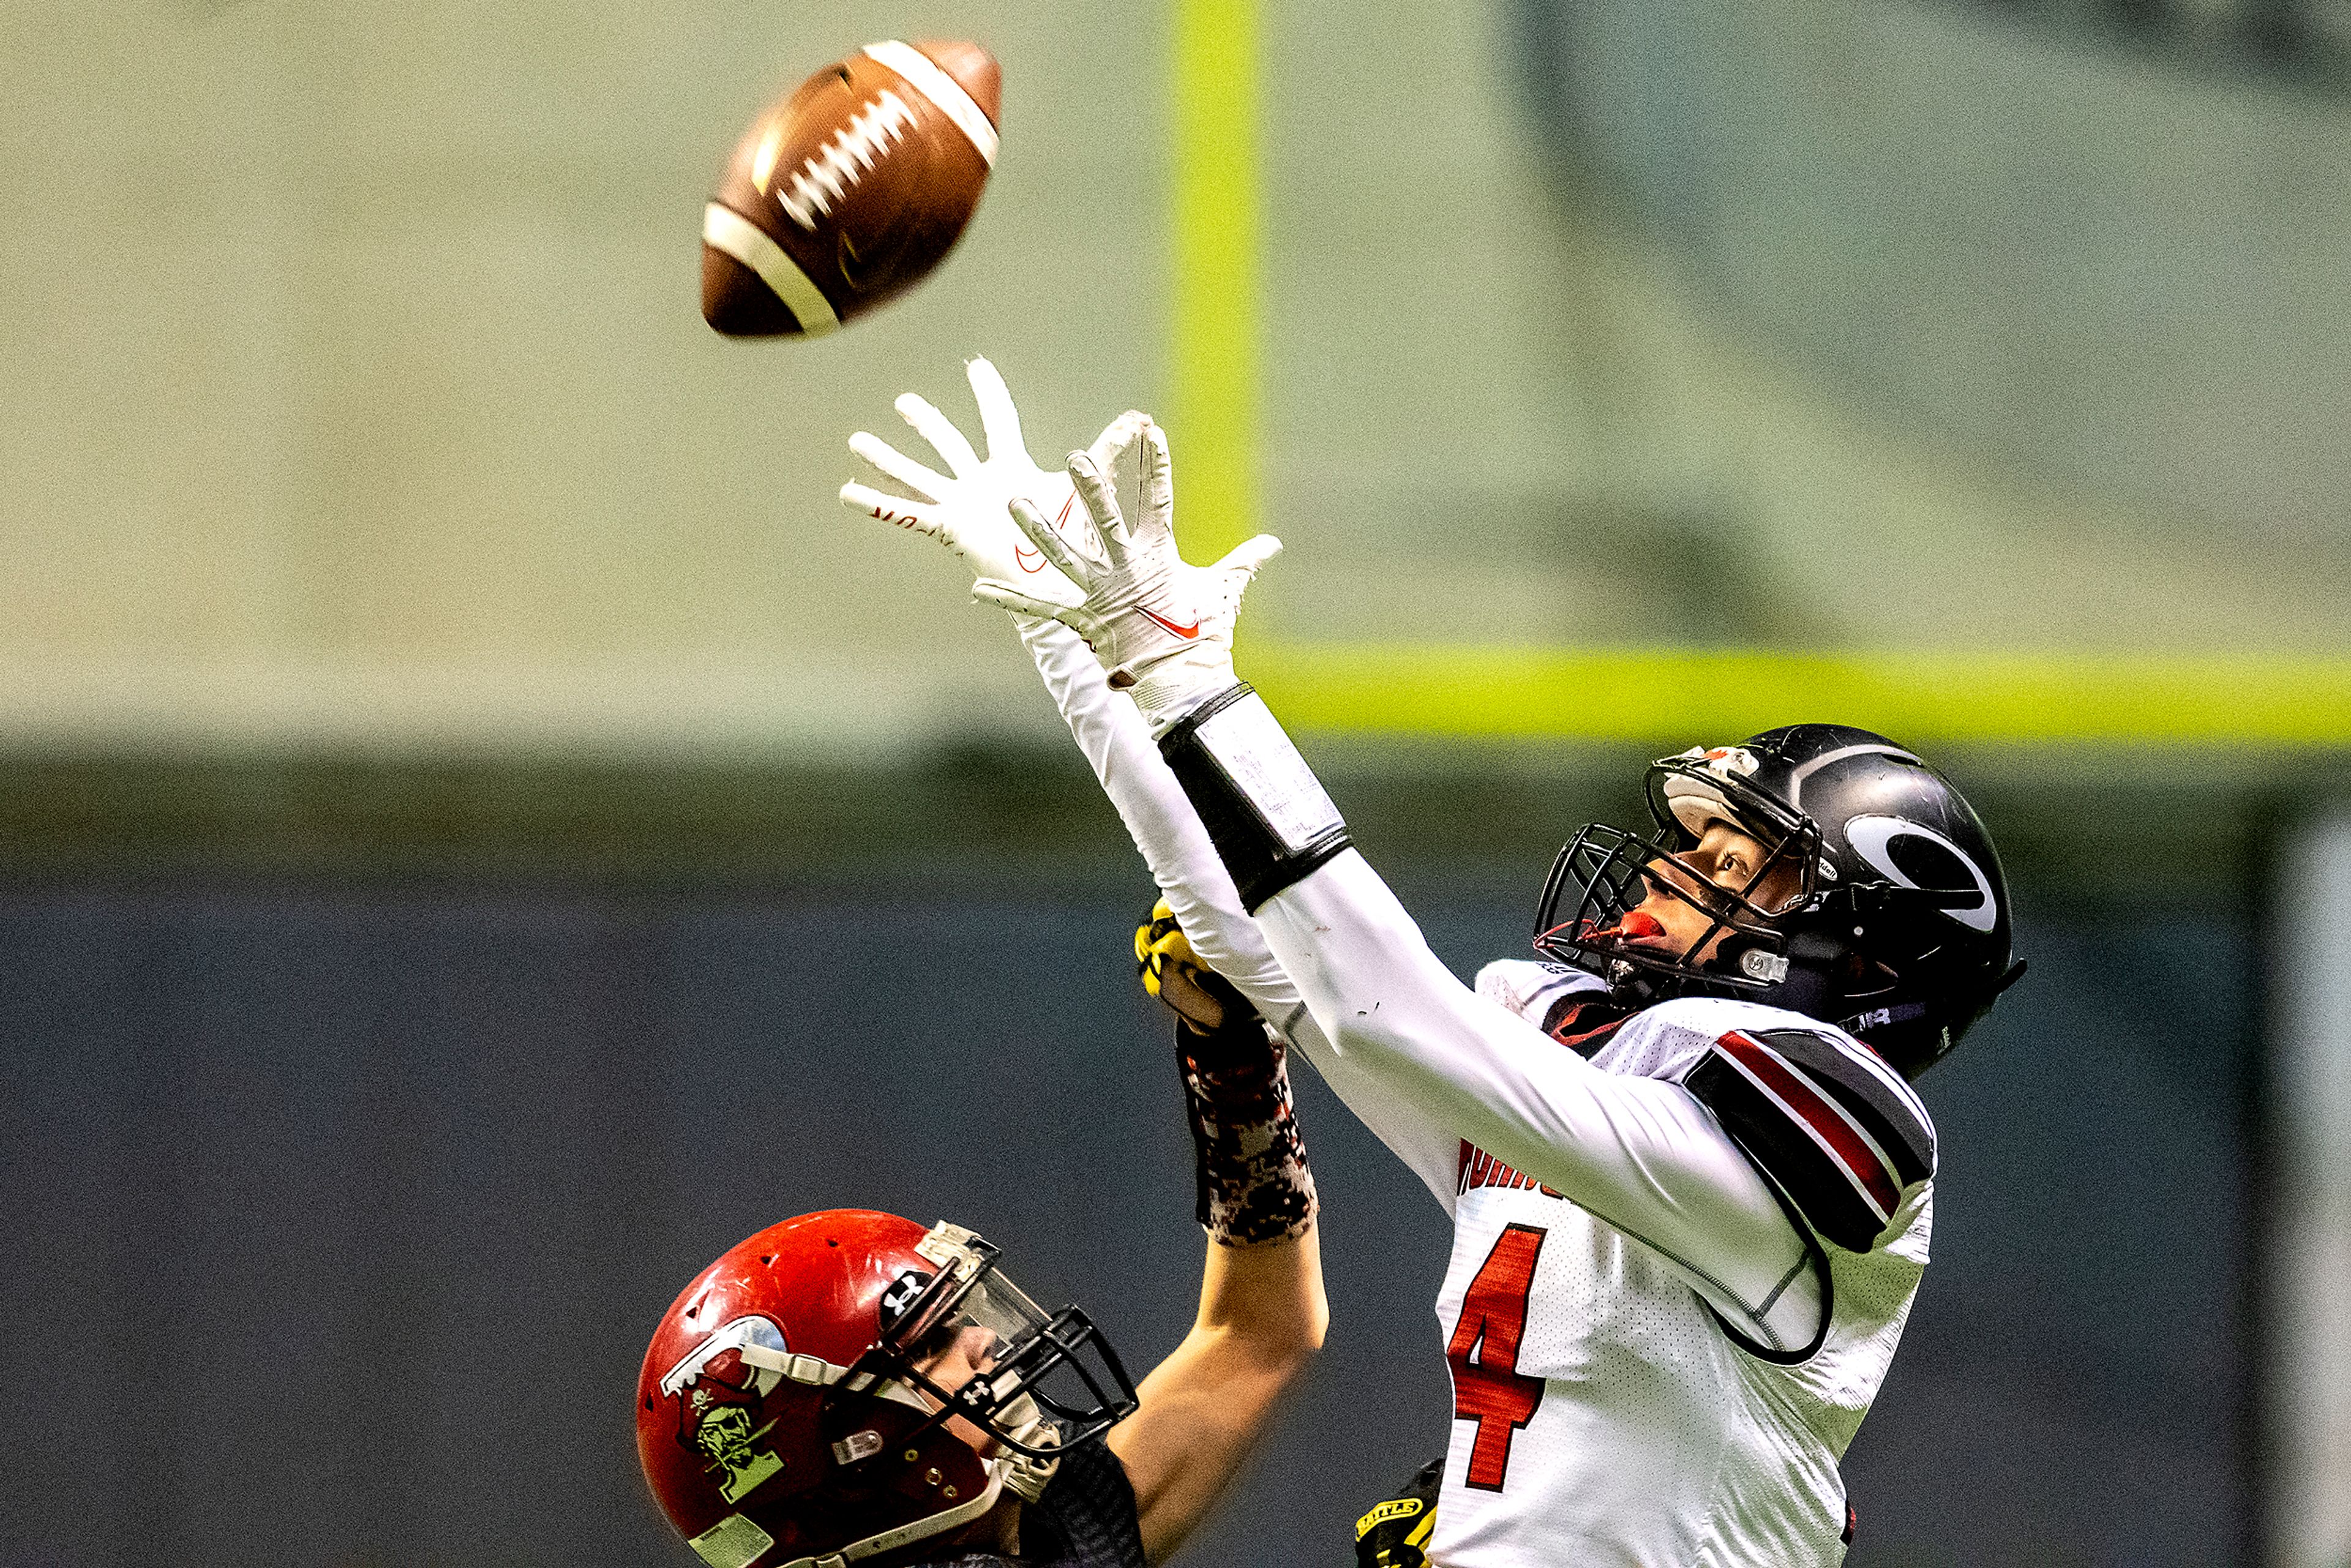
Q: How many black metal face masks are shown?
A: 2